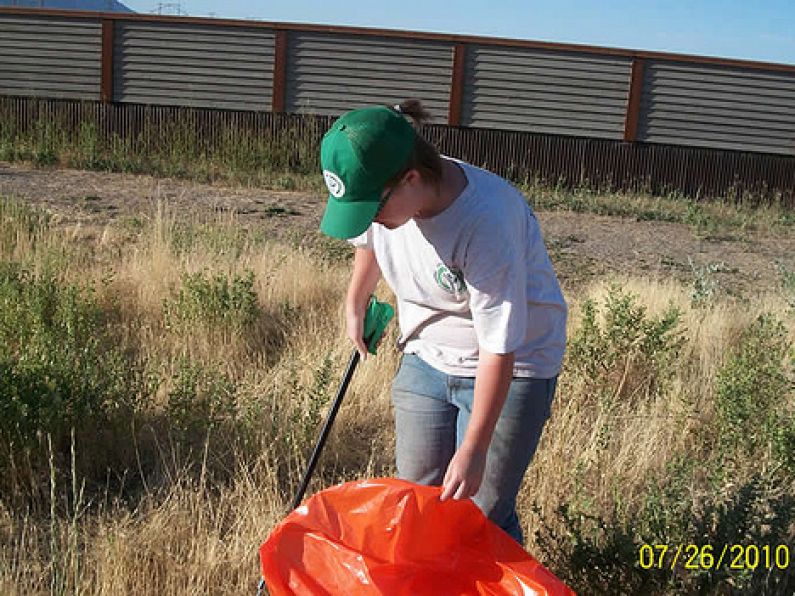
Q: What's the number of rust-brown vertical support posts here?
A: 4